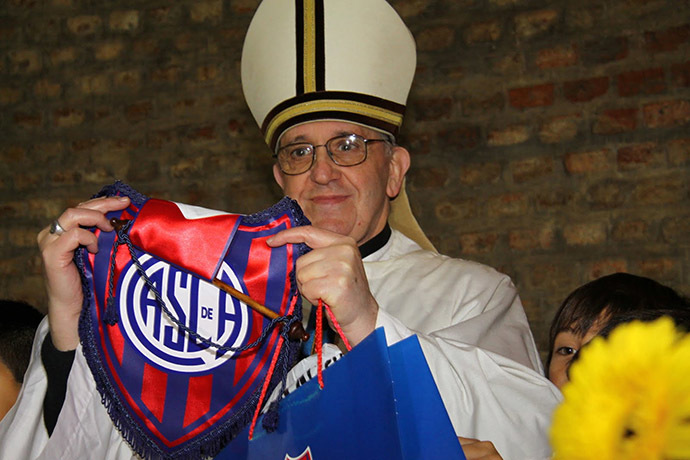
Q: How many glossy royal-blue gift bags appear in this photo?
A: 1